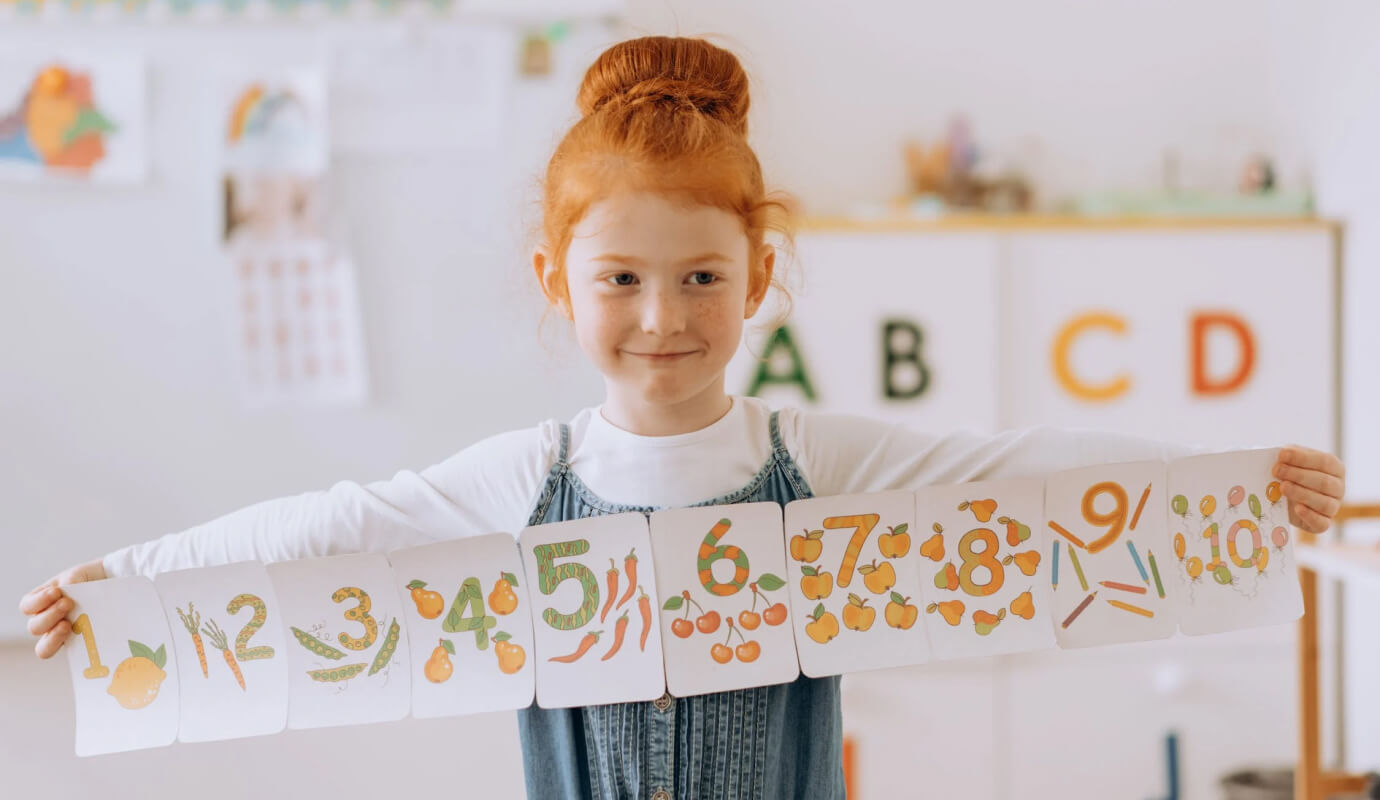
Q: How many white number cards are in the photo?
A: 10